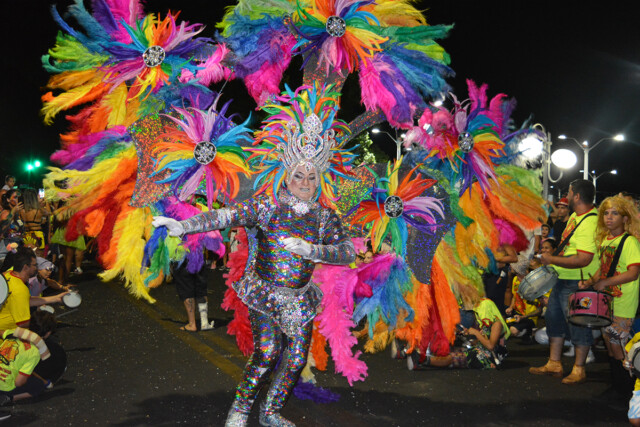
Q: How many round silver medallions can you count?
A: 5